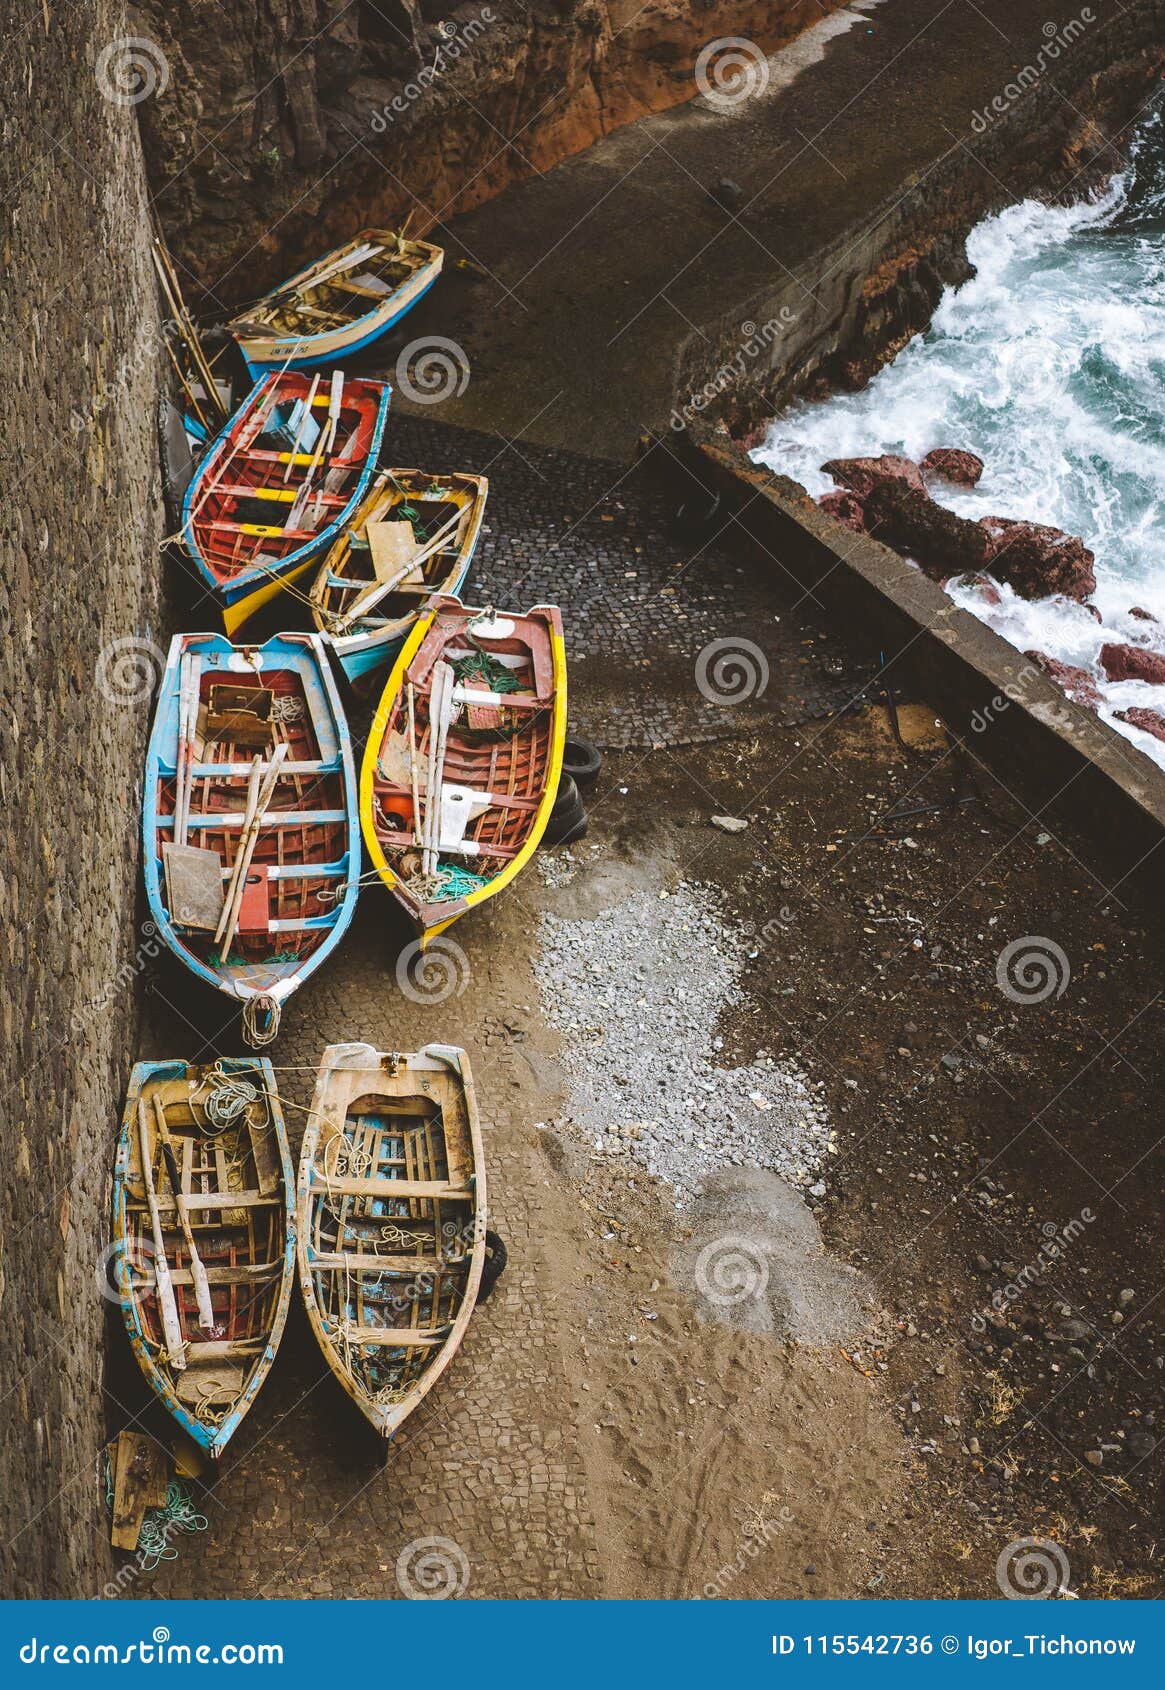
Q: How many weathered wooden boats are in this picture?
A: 7